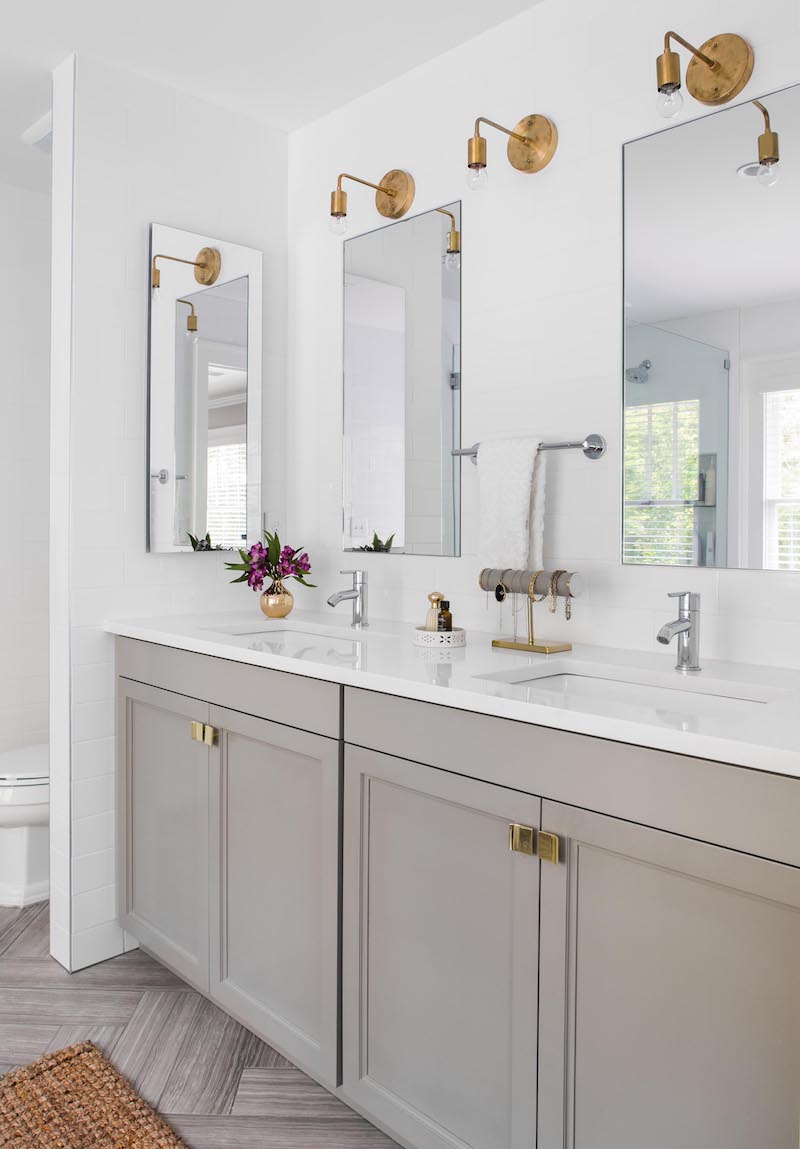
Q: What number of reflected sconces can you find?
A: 4